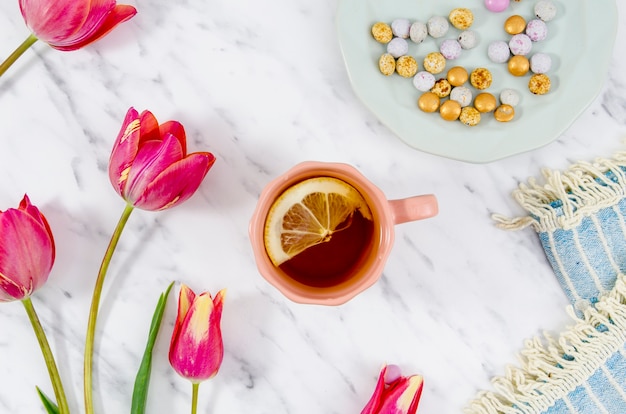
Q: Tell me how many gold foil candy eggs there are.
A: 7